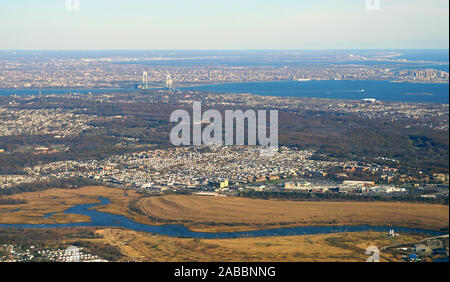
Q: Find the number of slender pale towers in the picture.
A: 2